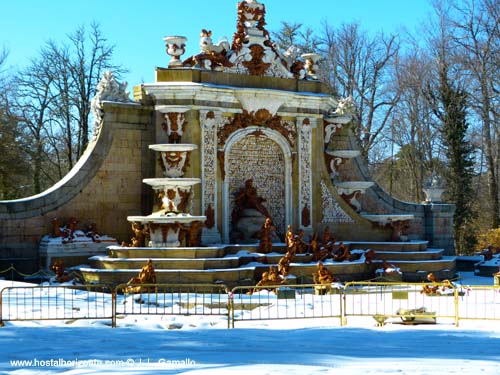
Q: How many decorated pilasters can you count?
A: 2